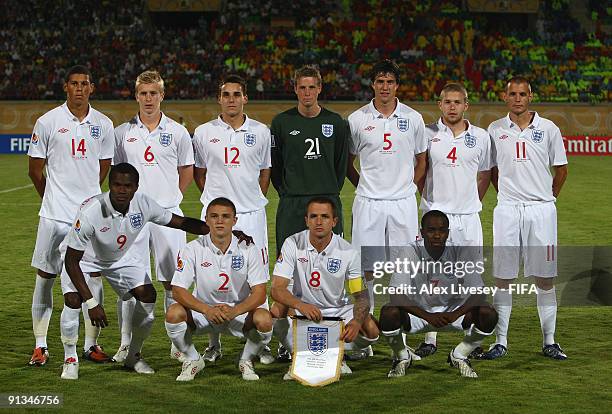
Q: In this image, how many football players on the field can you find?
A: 11